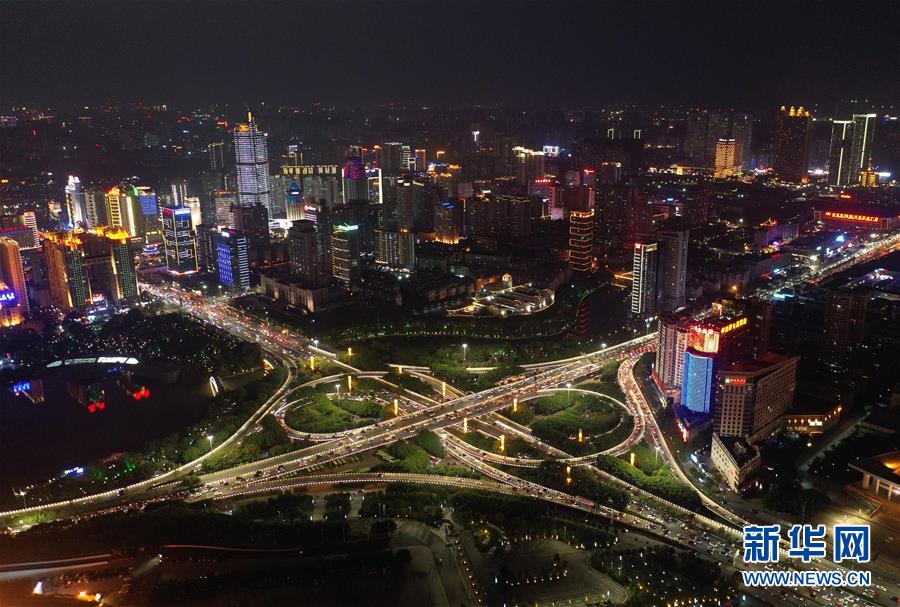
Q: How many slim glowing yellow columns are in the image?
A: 12